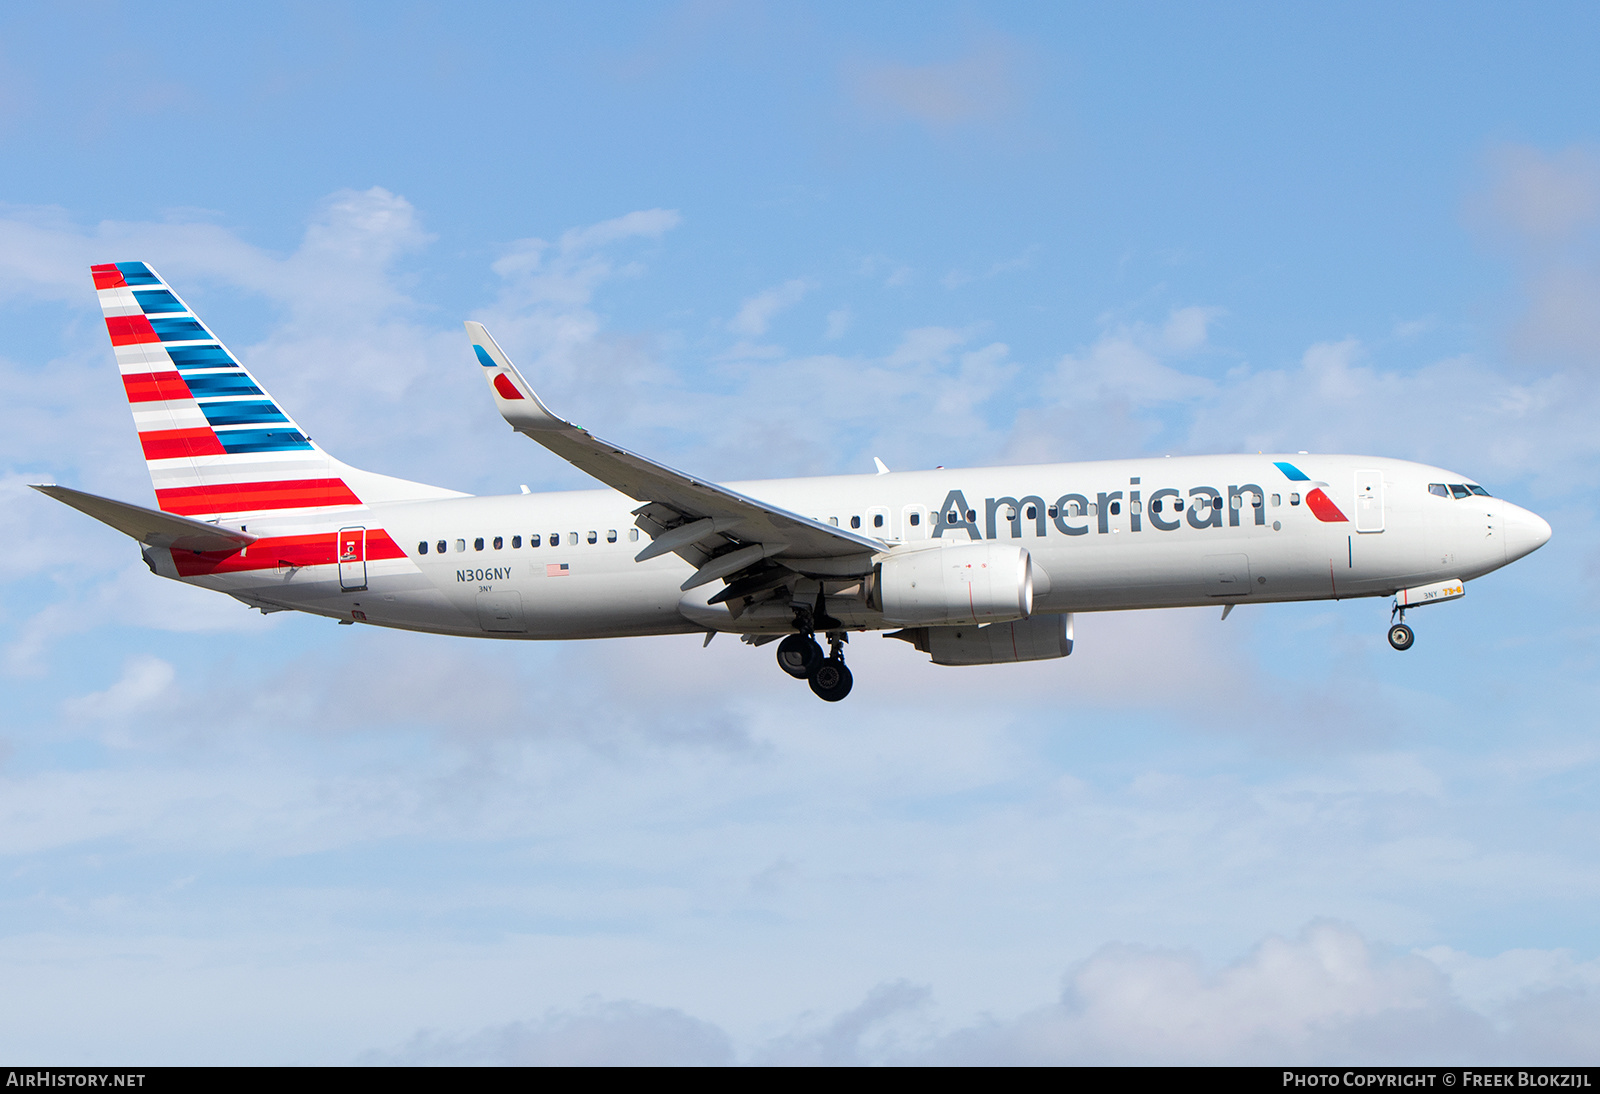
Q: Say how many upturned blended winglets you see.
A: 1